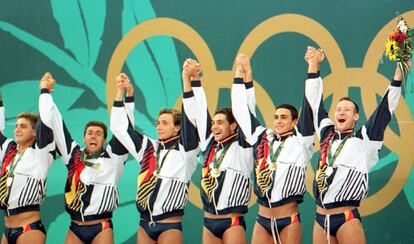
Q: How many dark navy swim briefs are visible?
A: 6